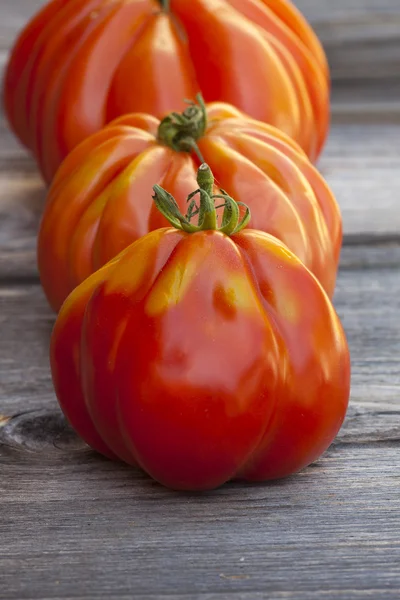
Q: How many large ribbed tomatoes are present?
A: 3